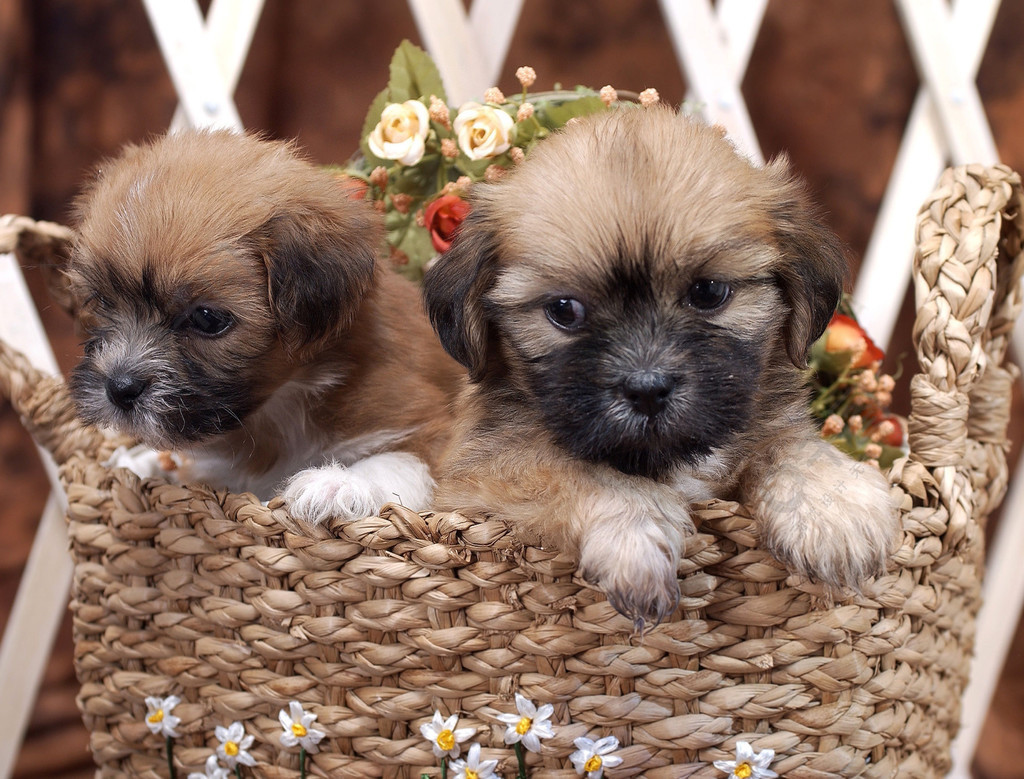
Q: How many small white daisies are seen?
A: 9